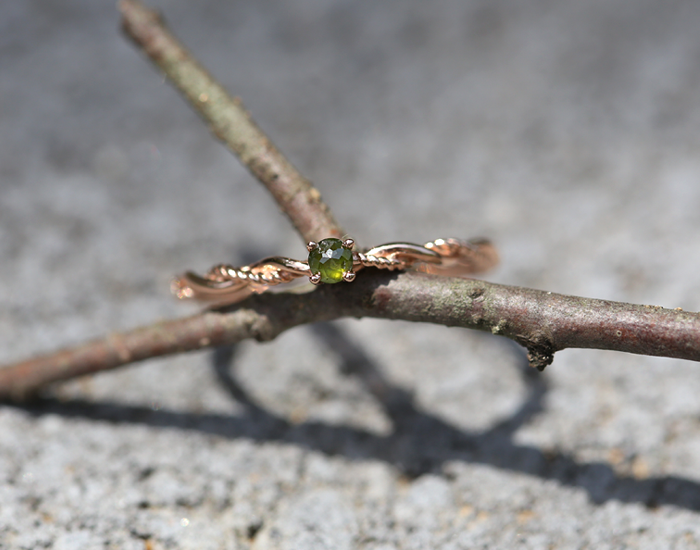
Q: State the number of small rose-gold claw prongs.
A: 4